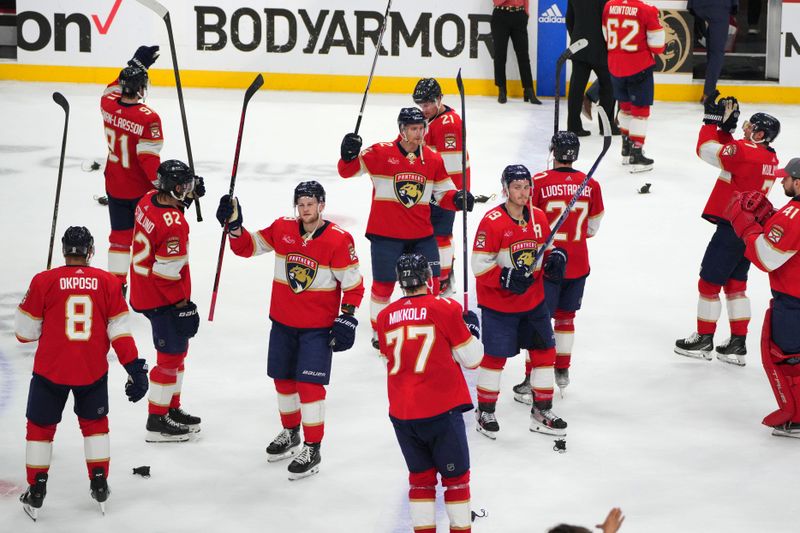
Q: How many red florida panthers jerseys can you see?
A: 12